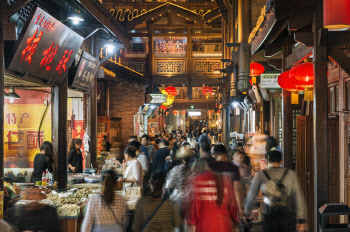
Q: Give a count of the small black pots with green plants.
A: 0